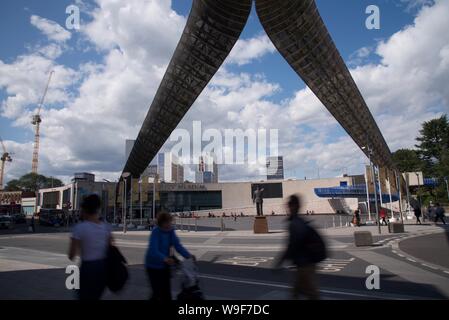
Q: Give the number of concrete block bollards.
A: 2